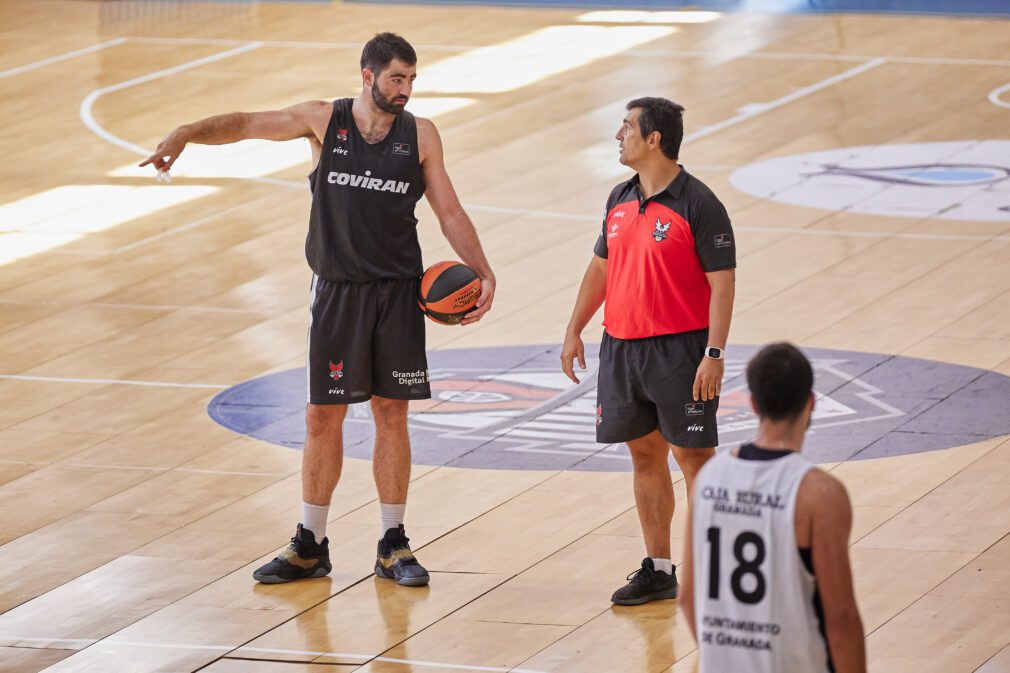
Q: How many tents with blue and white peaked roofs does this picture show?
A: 0